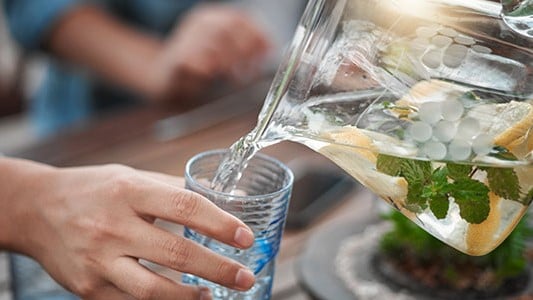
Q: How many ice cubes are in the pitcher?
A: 8